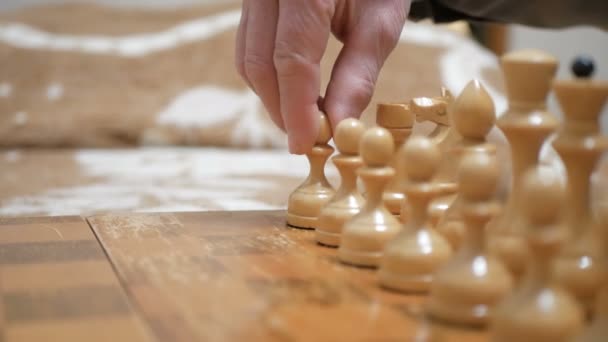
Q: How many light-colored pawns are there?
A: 6